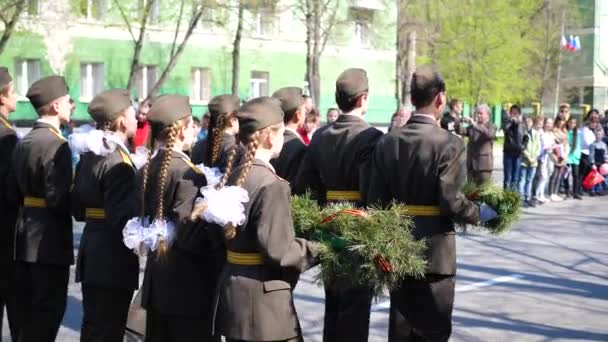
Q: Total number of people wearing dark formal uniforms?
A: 9